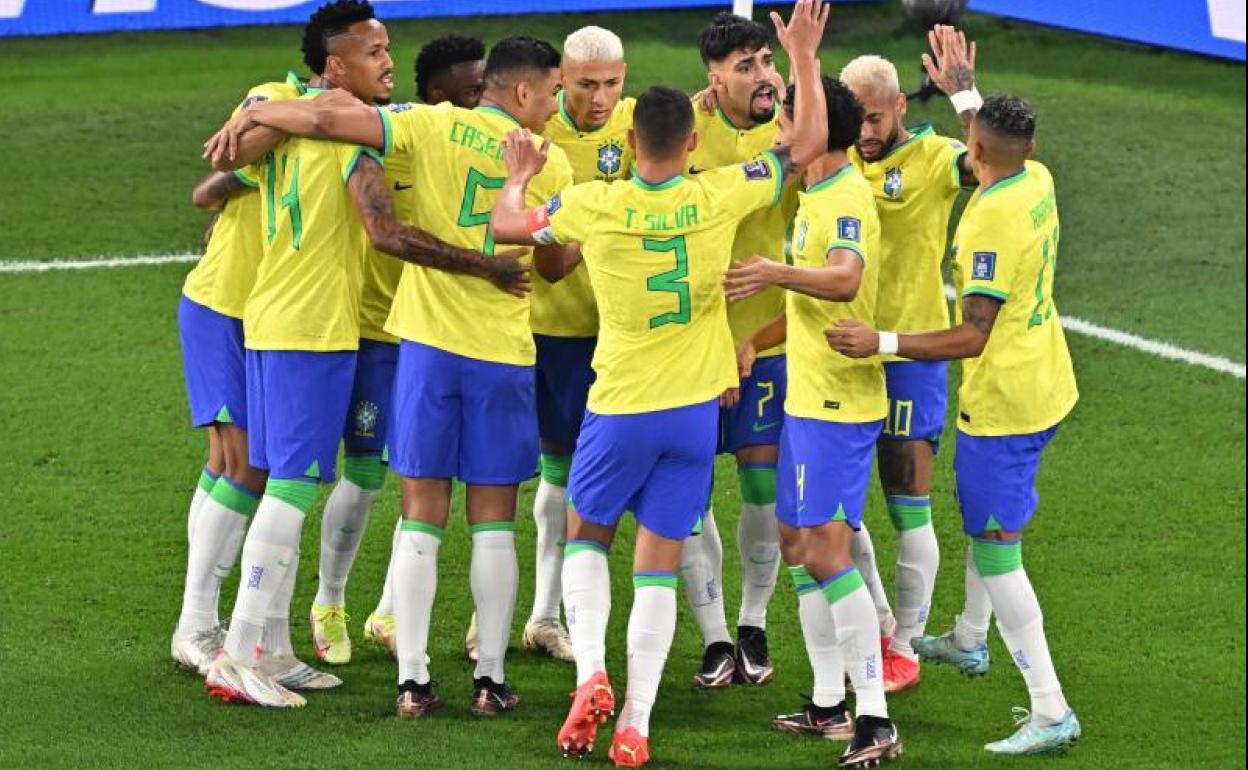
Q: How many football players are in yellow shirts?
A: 10